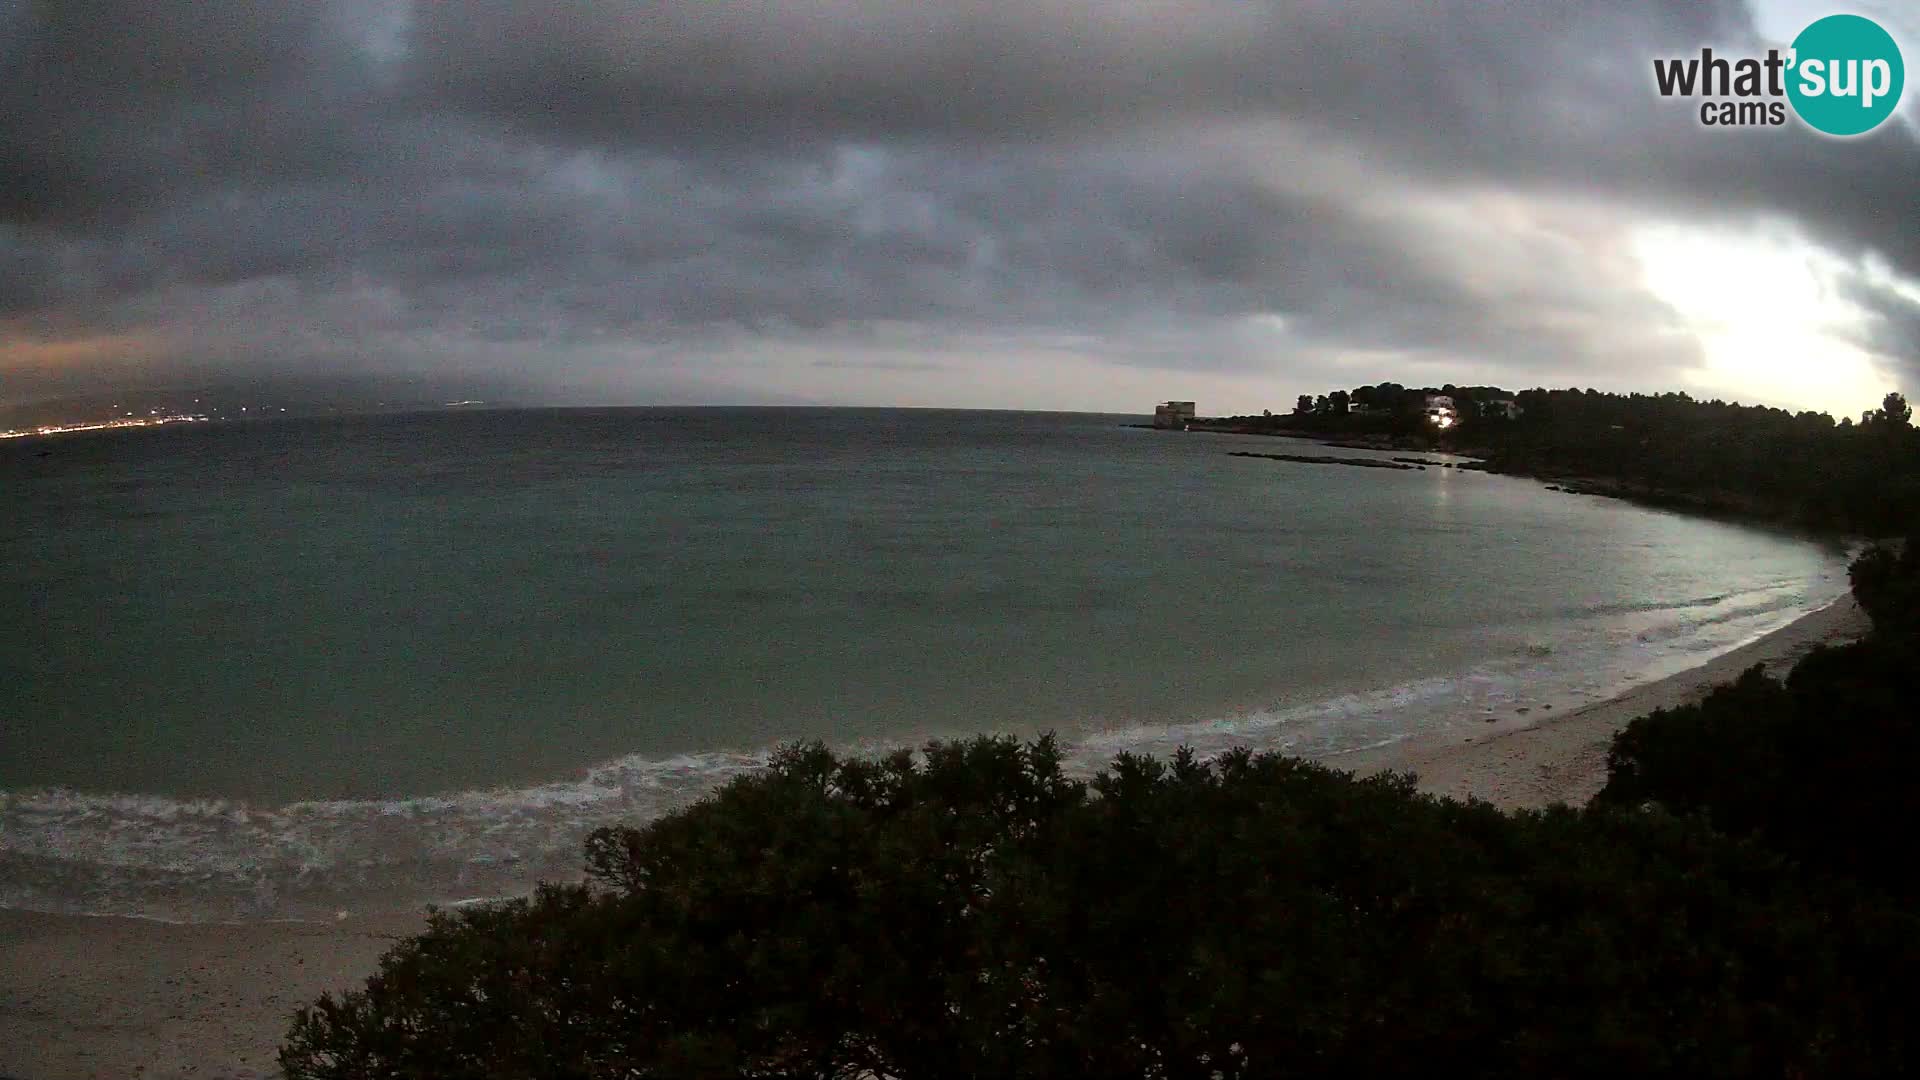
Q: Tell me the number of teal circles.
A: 1